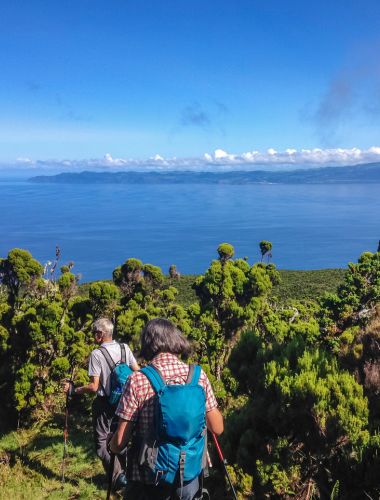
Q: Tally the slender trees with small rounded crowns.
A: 2